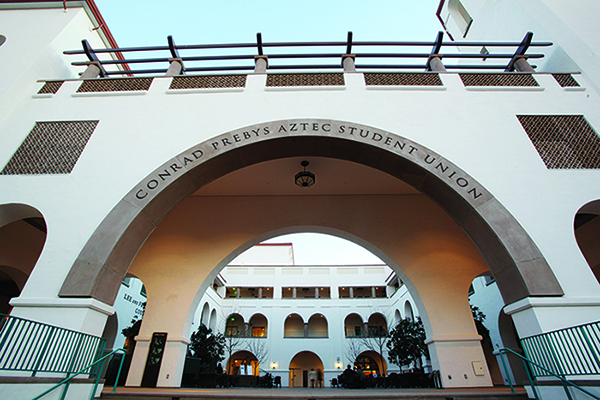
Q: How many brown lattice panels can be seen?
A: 9